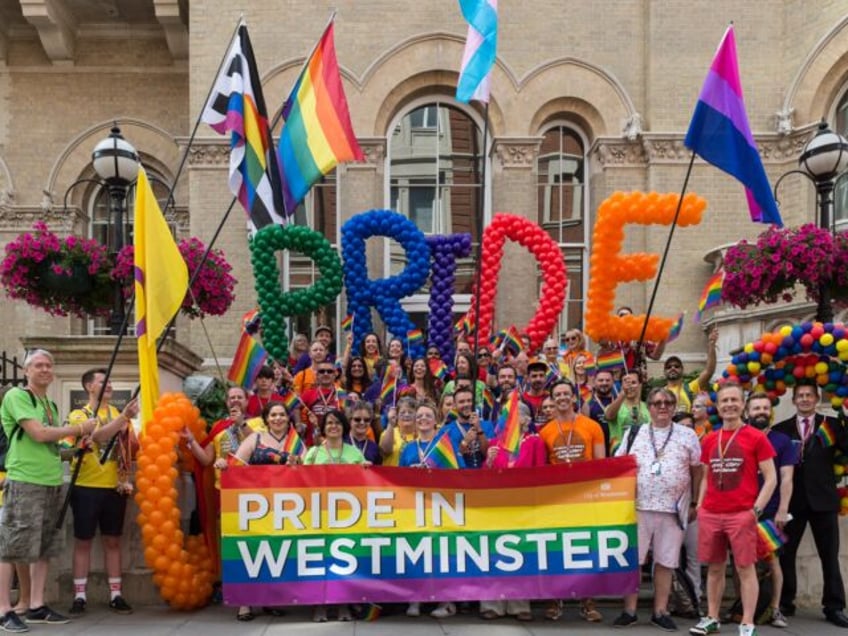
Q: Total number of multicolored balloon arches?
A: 1